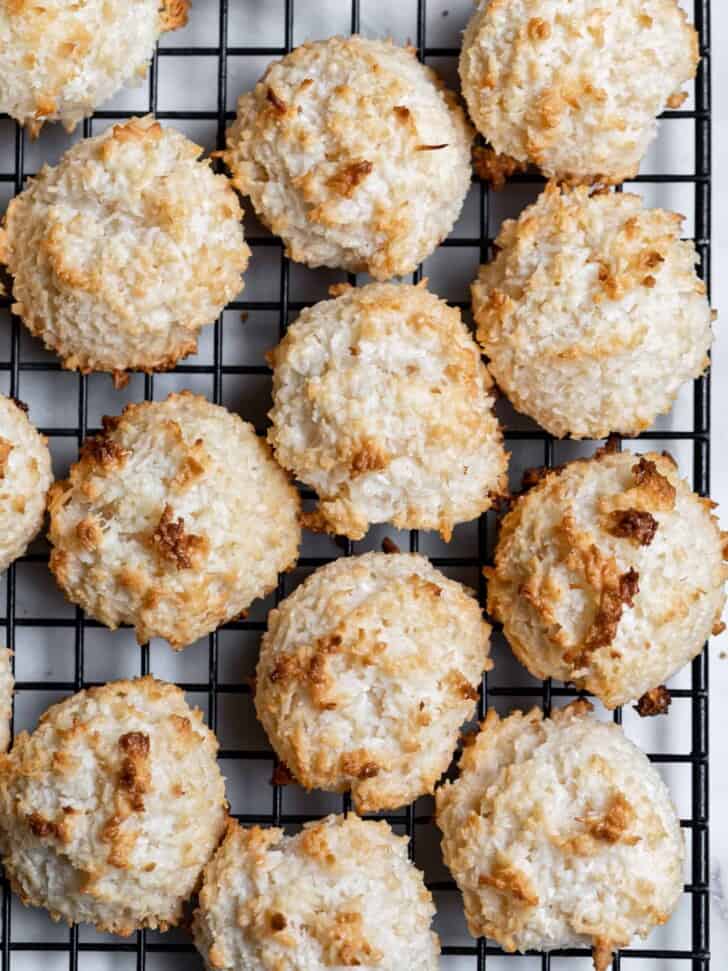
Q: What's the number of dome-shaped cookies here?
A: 14